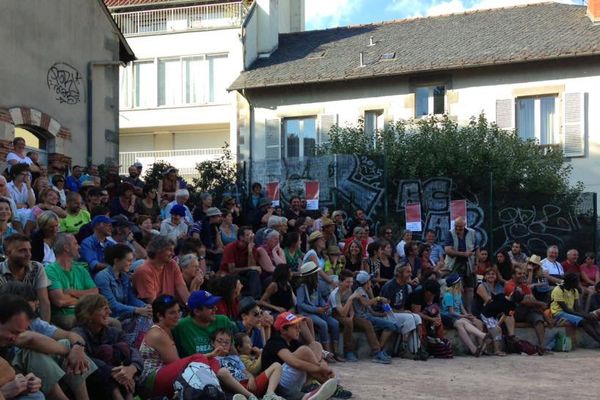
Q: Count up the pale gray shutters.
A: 4